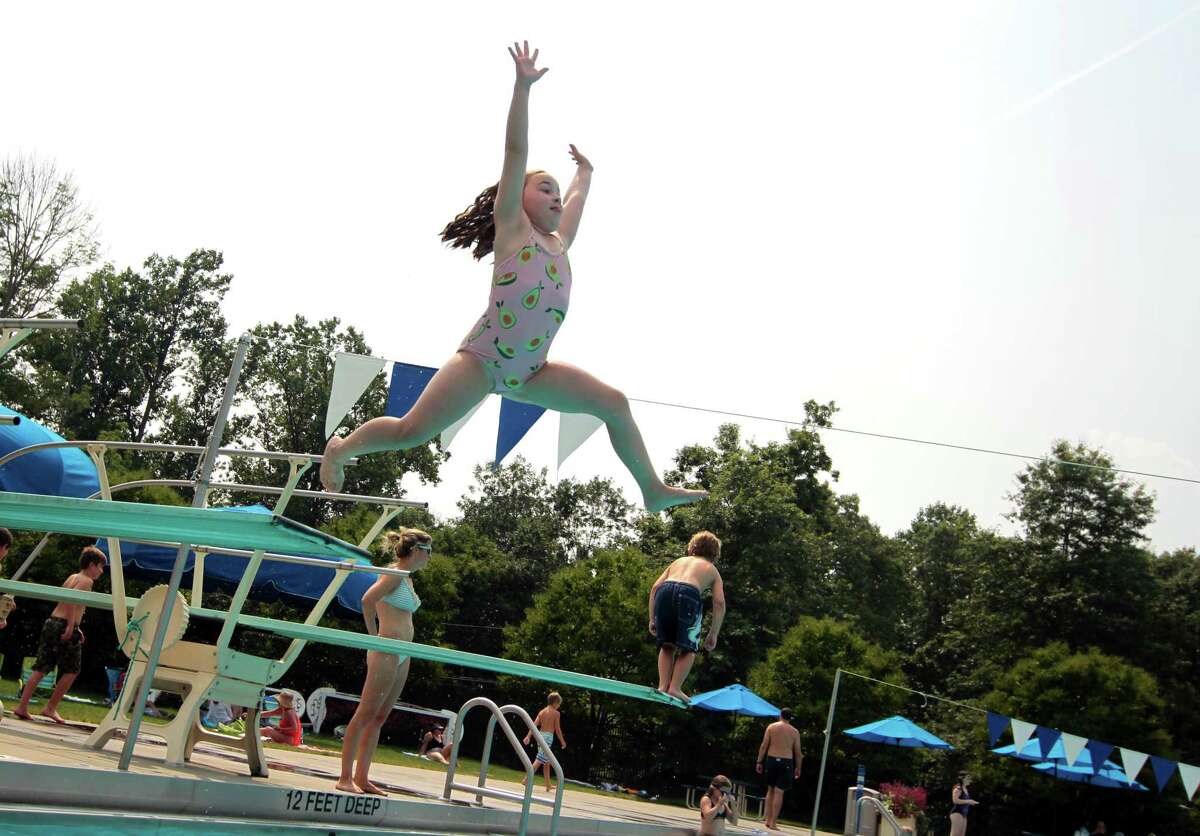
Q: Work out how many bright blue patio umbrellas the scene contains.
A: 4